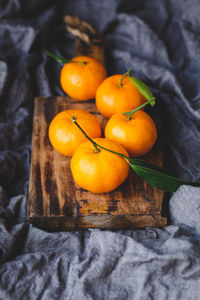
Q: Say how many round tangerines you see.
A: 5